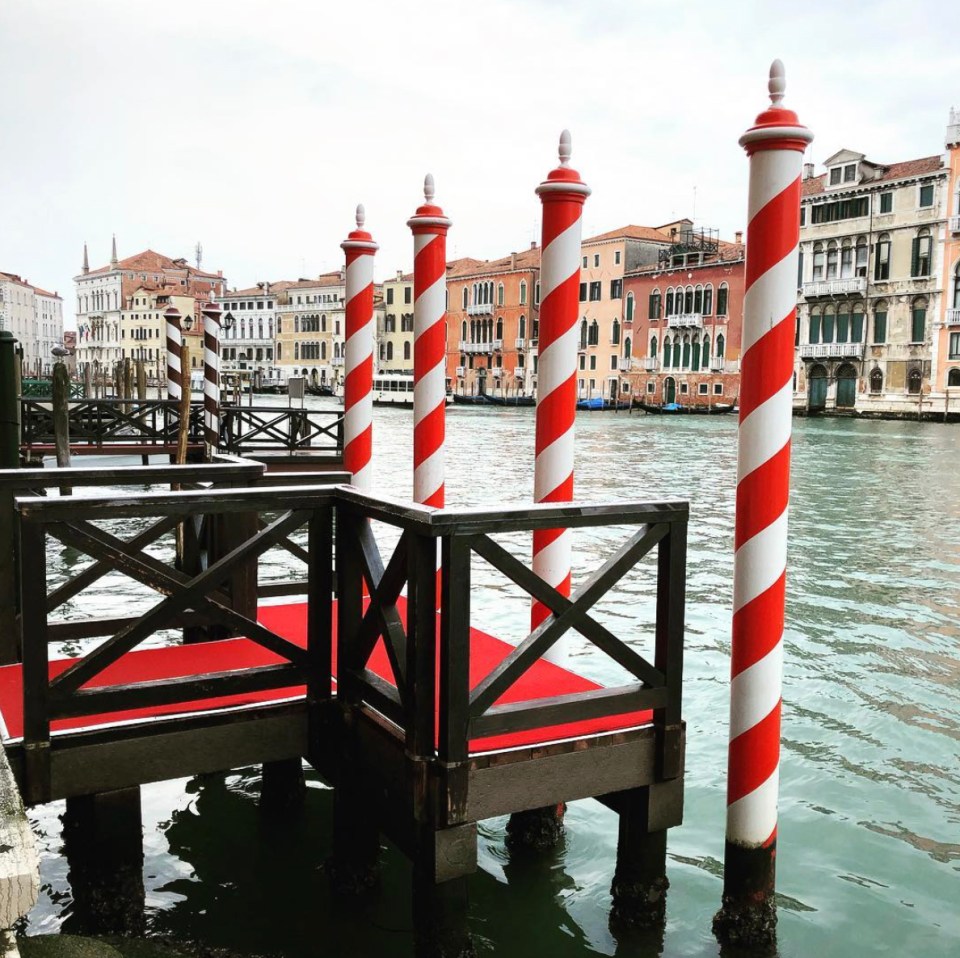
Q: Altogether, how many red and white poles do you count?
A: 4